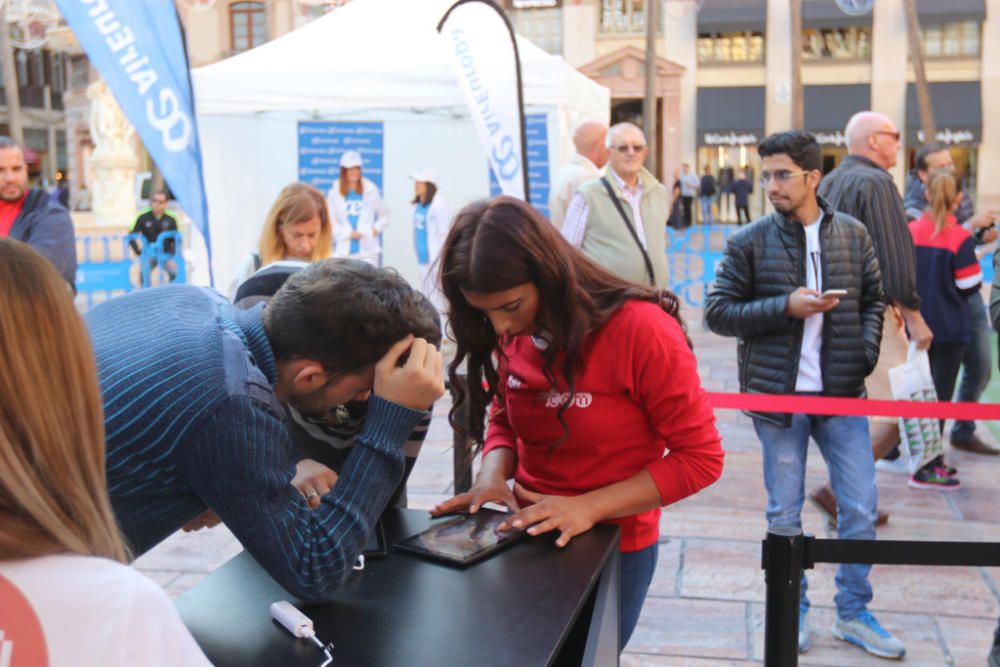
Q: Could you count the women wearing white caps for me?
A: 2